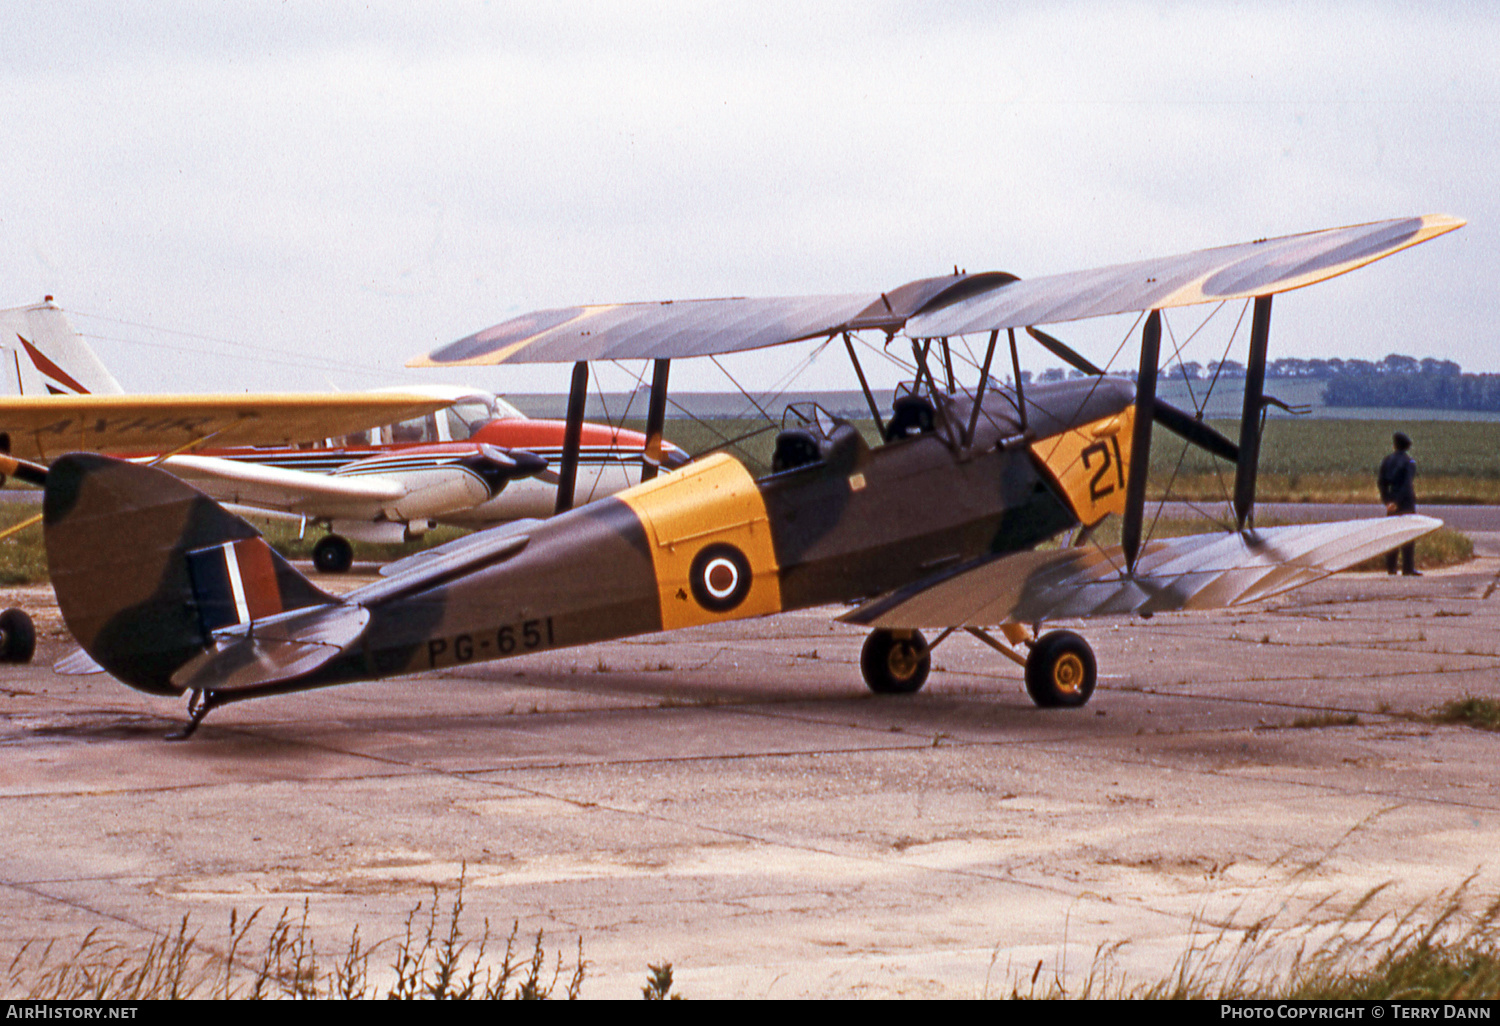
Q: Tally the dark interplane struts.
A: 4